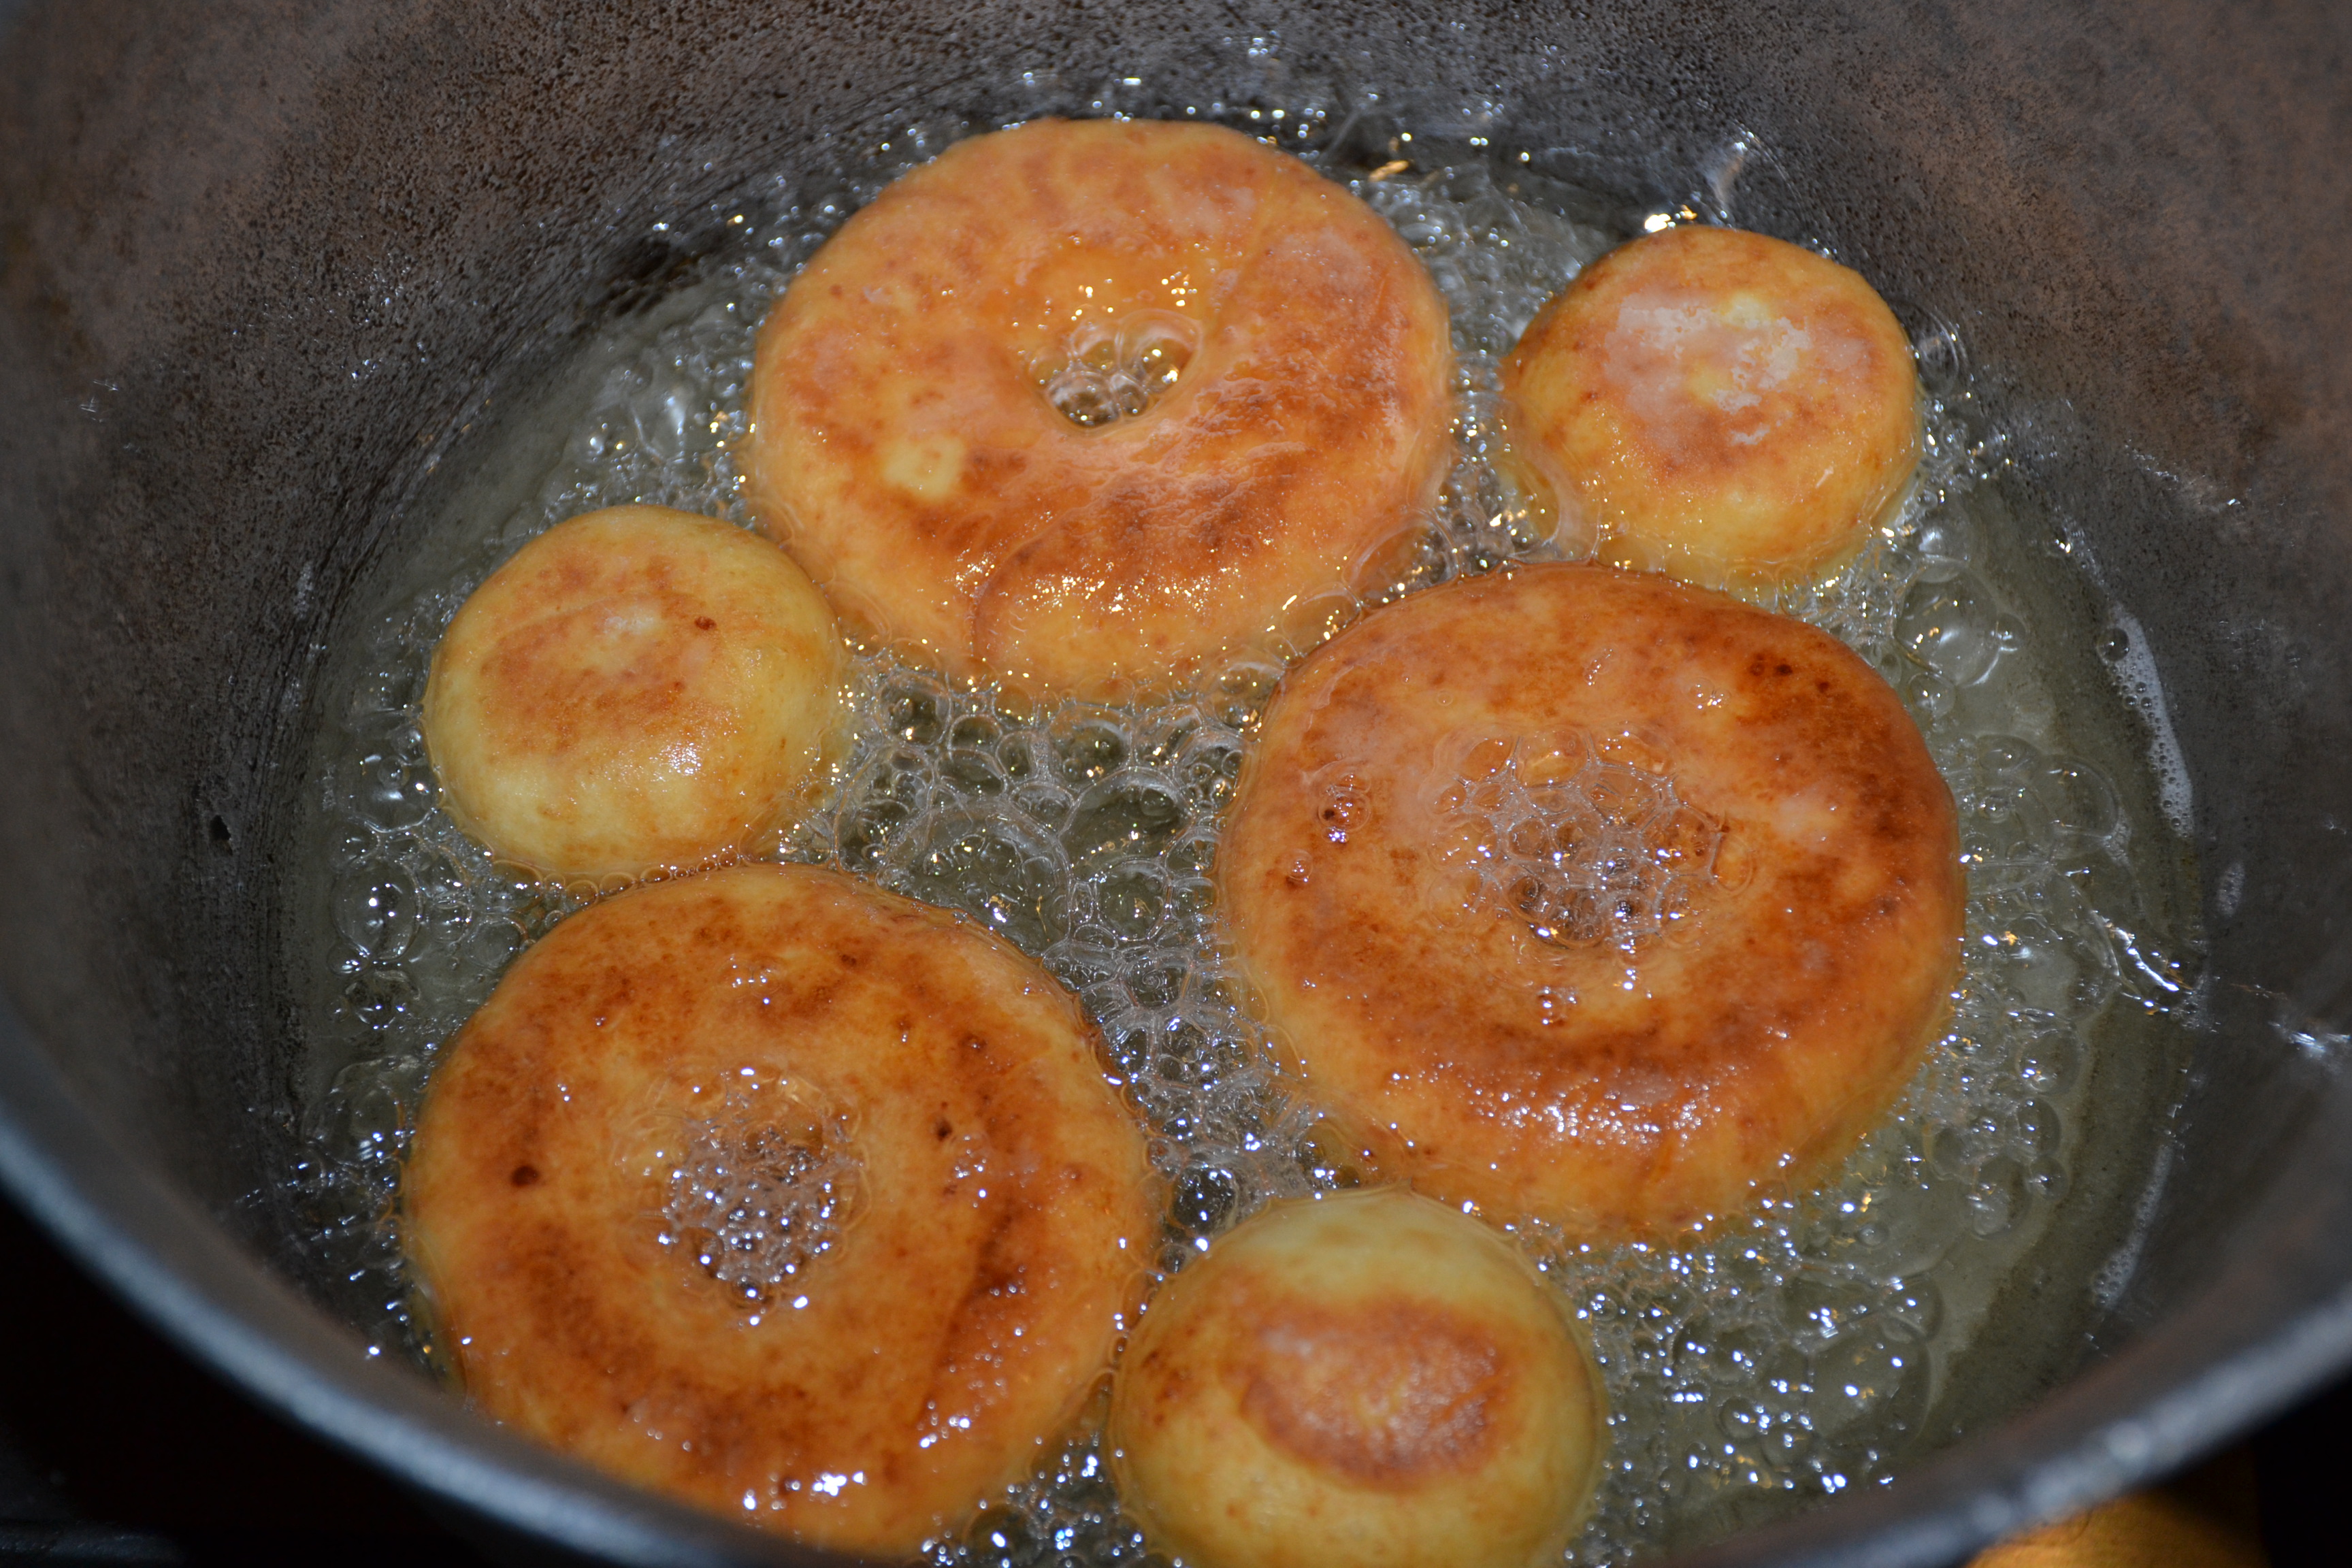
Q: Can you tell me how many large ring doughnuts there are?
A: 3